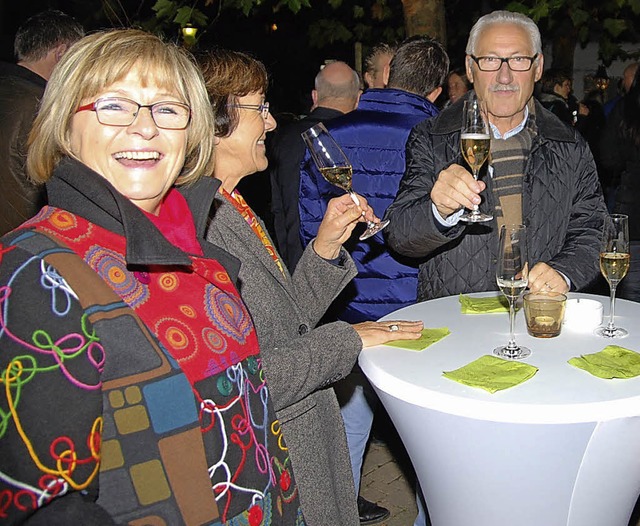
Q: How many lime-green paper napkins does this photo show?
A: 4